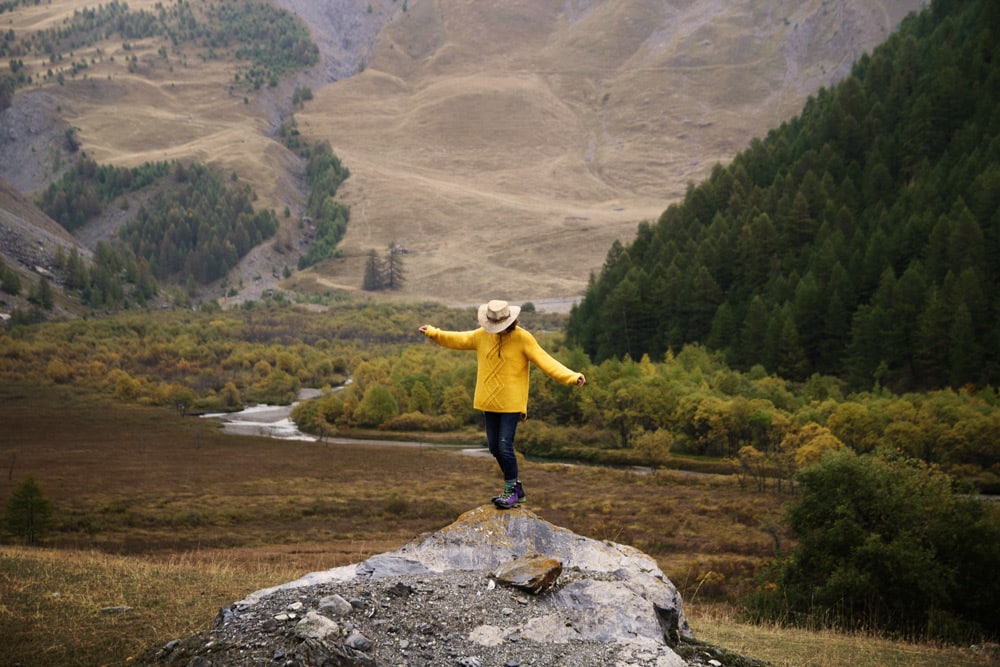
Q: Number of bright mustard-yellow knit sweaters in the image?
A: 1